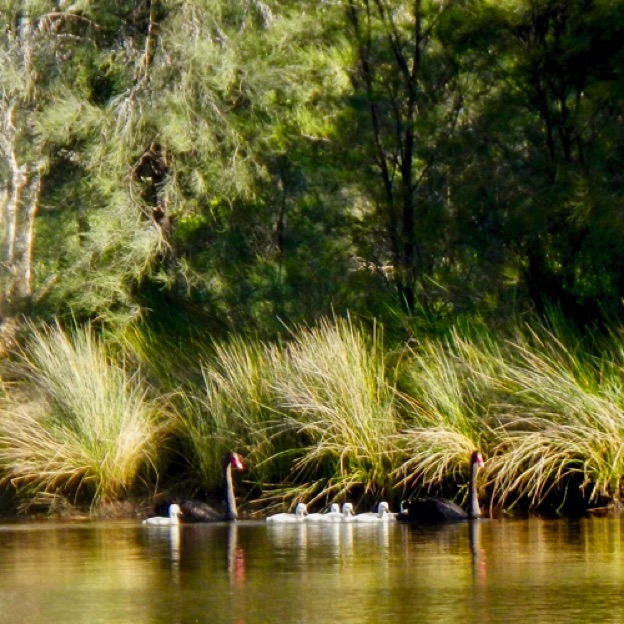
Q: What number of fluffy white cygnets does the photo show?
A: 5